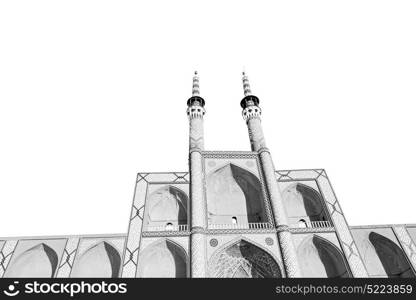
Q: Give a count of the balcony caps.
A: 2